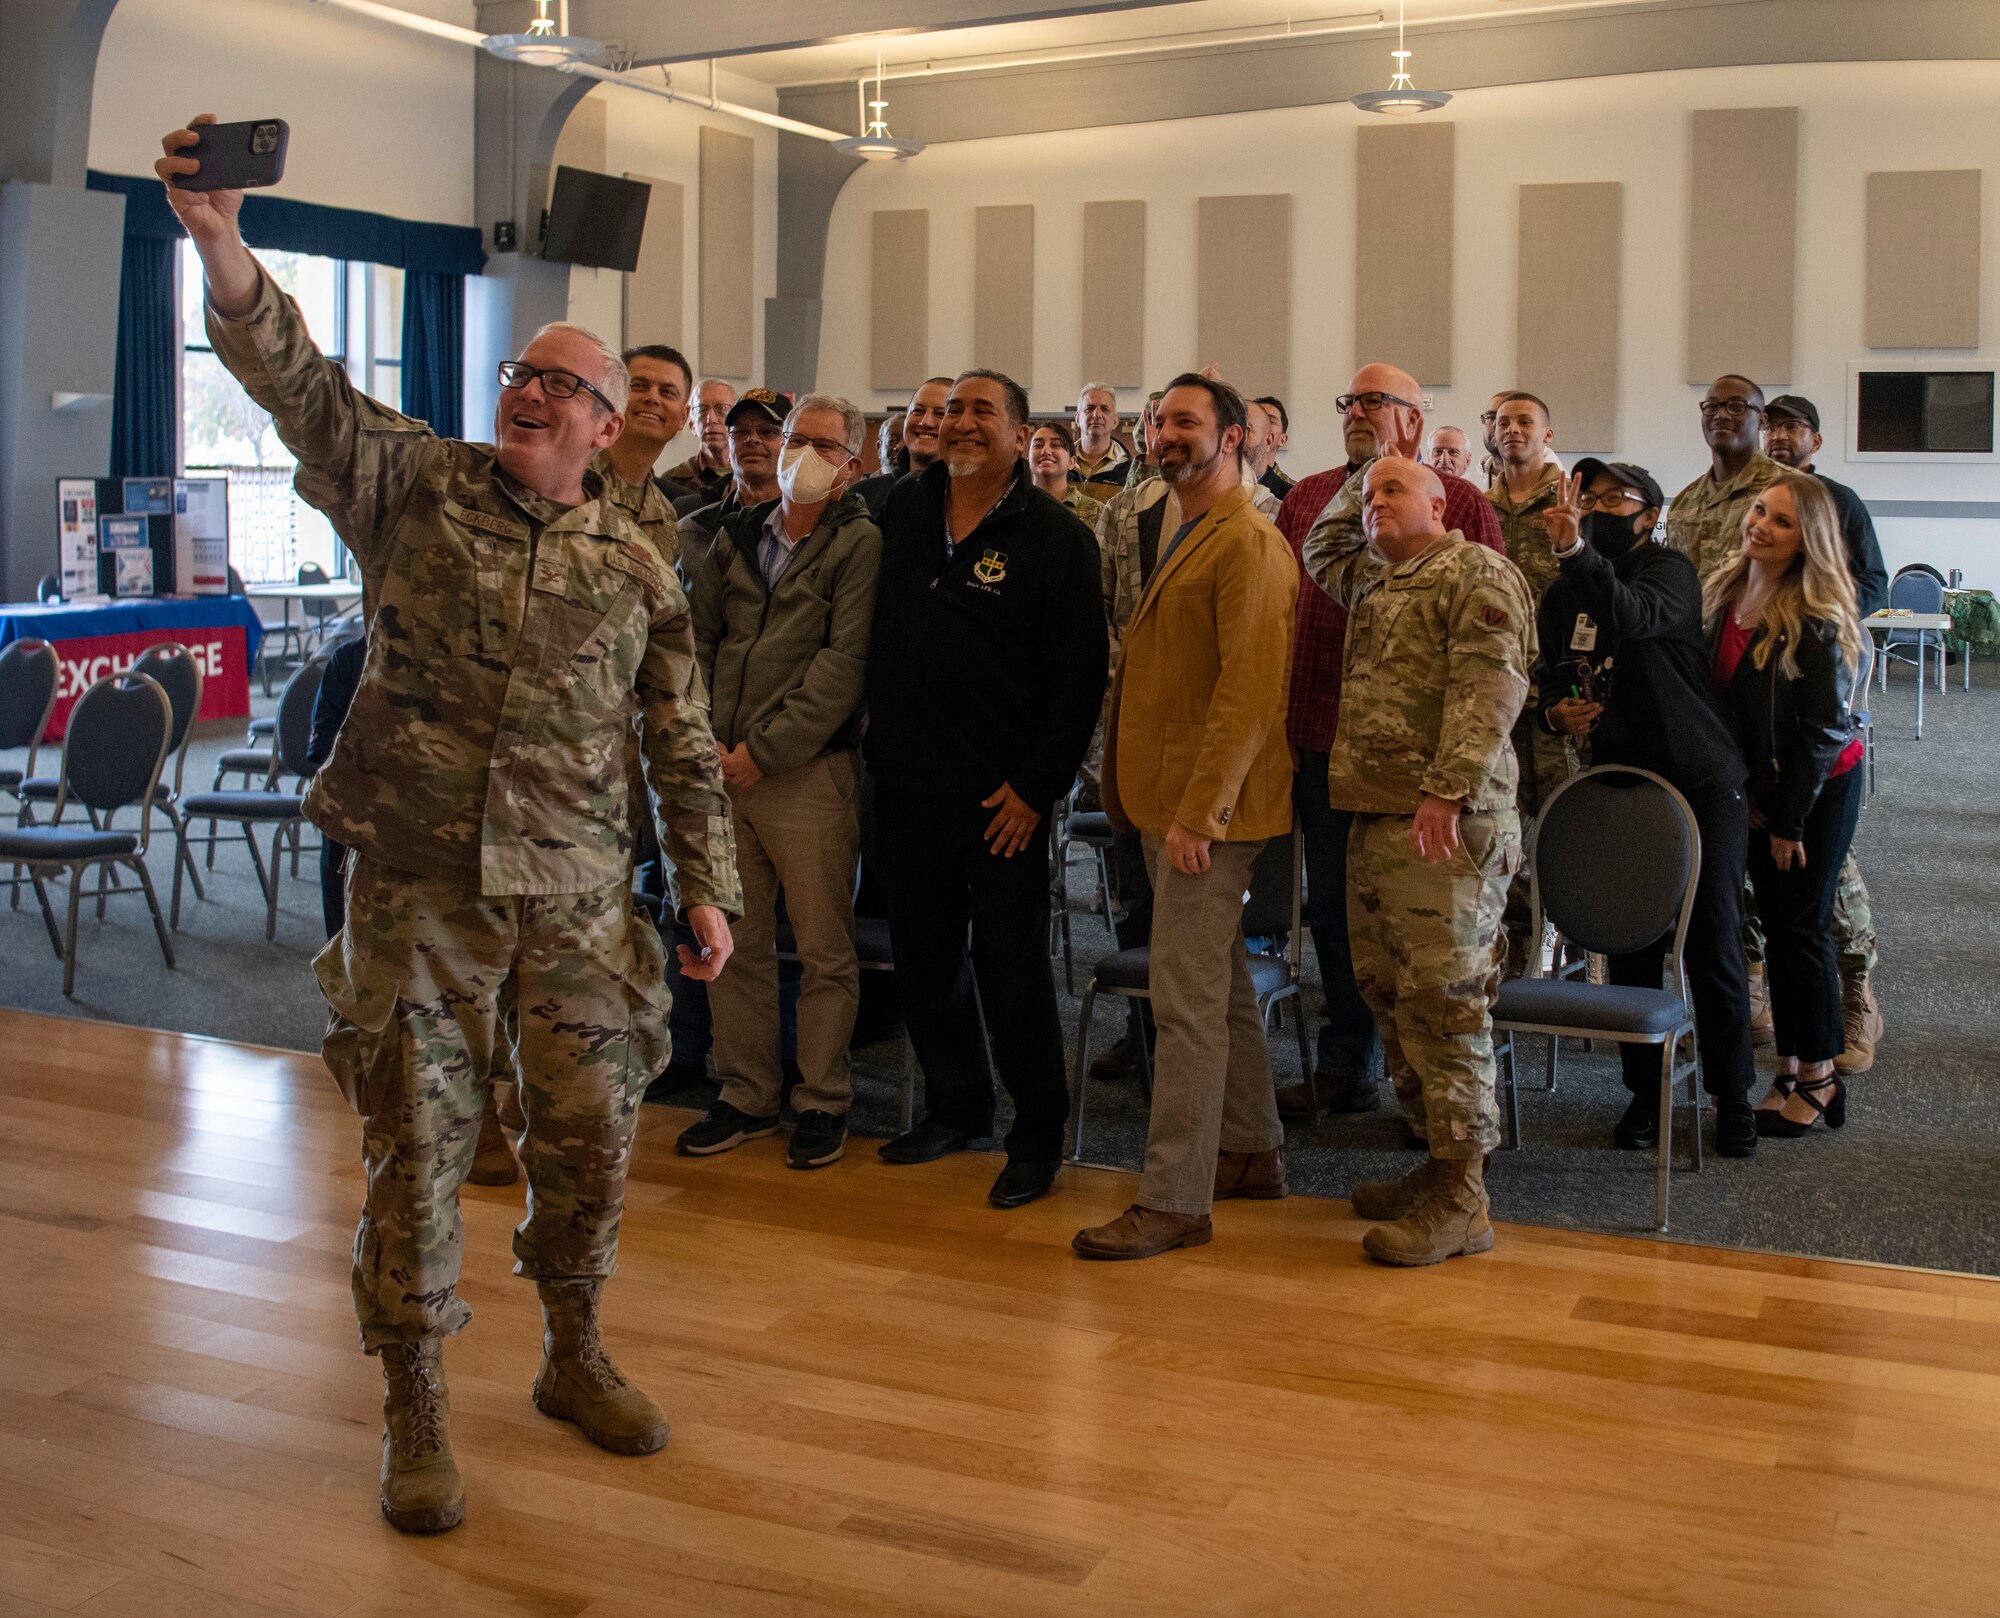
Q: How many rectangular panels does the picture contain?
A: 11